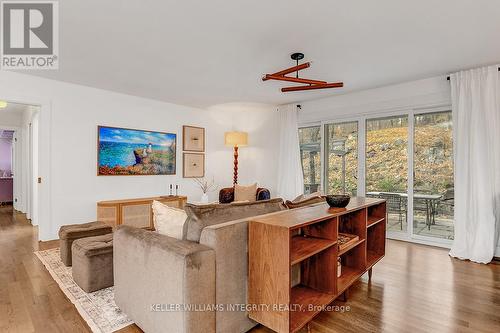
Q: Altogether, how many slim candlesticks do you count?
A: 2